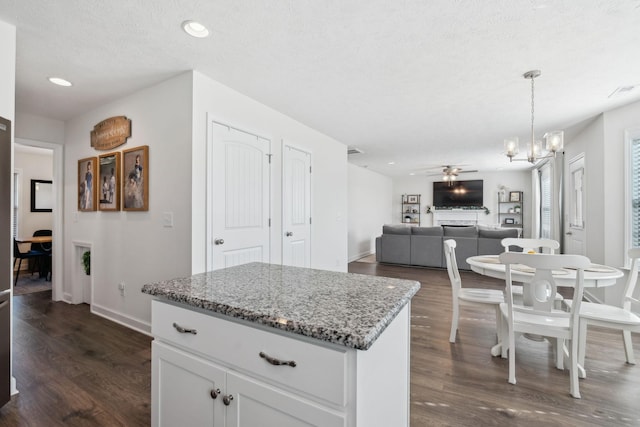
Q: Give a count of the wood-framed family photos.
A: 3